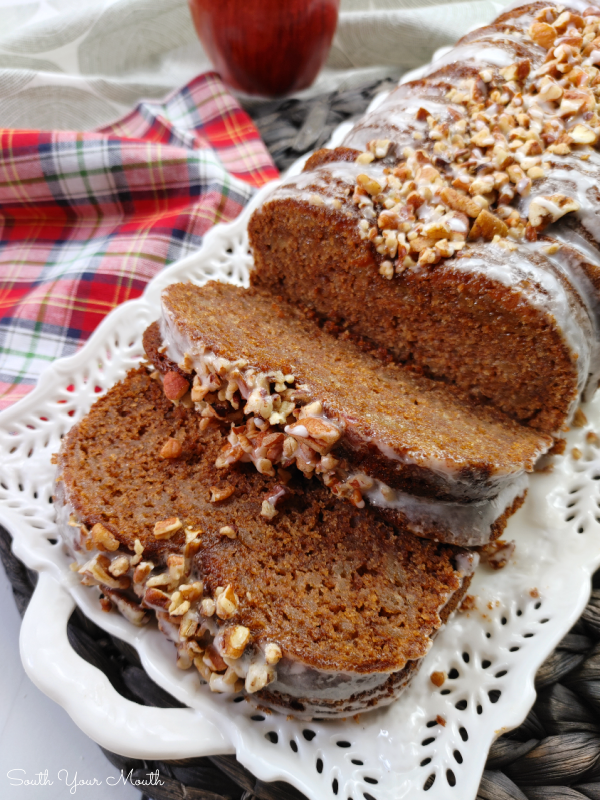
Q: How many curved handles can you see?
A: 1